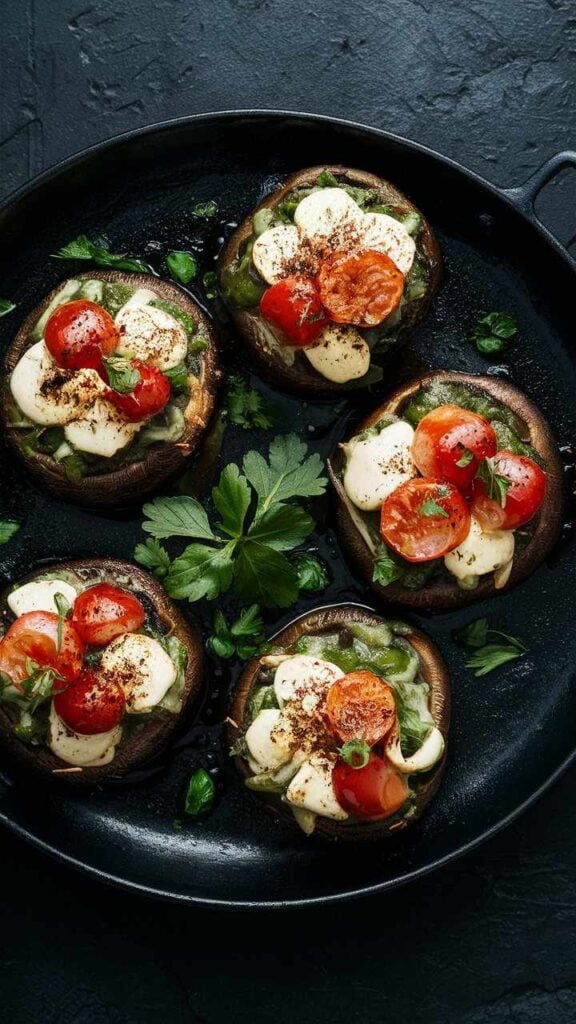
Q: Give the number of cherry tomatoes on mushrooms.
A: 12